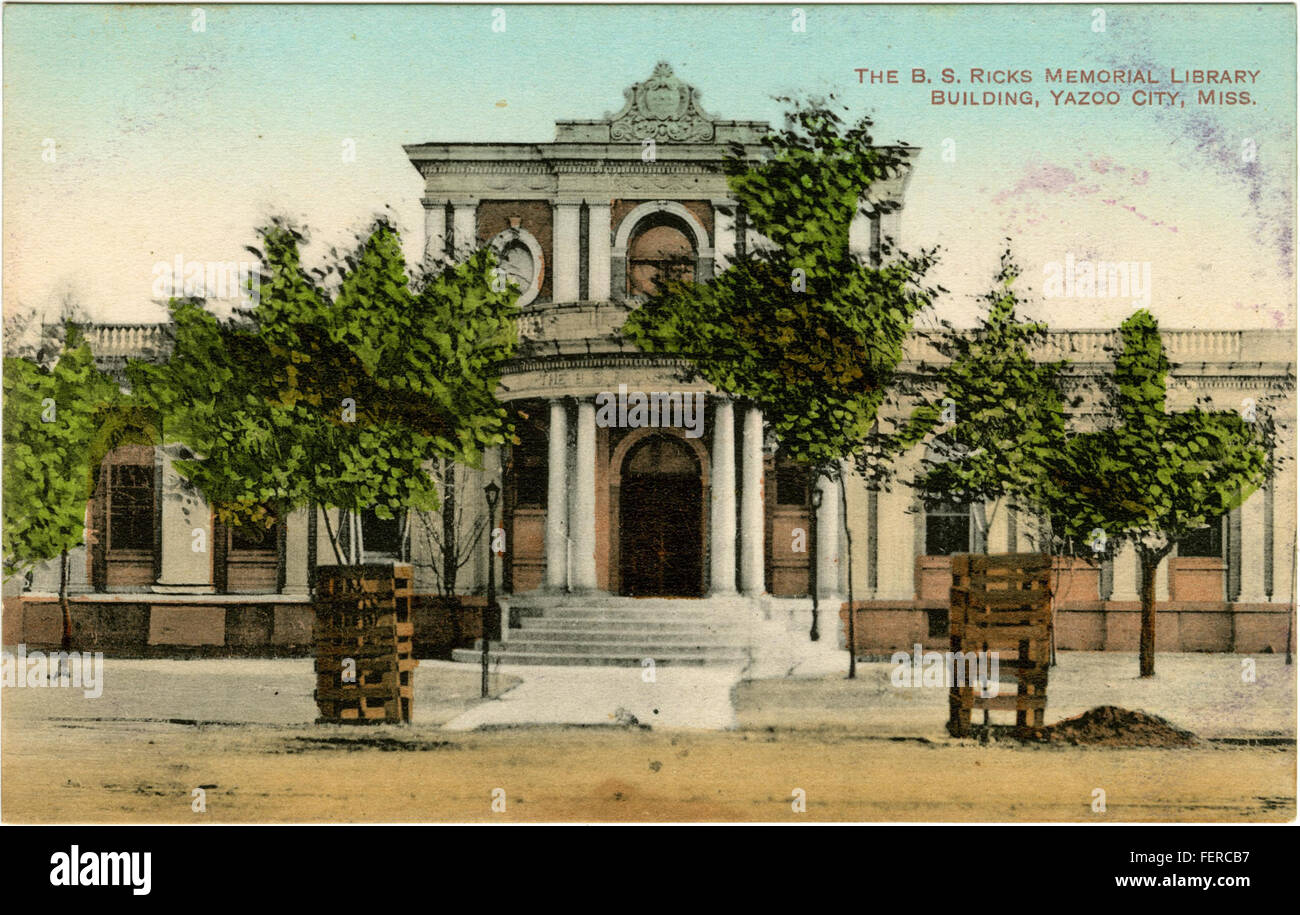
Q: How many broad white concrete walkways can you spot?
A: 1